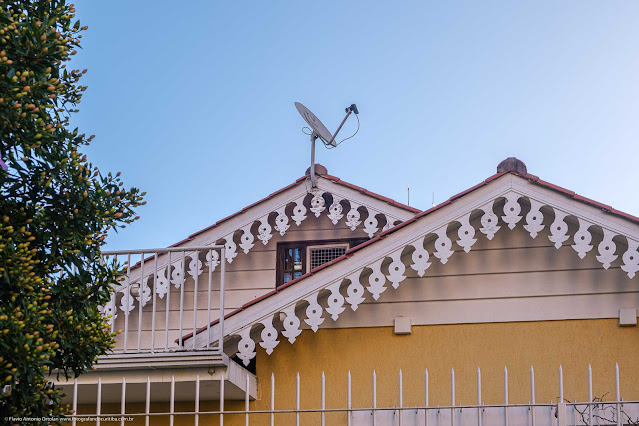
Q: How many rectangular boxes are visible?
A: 2